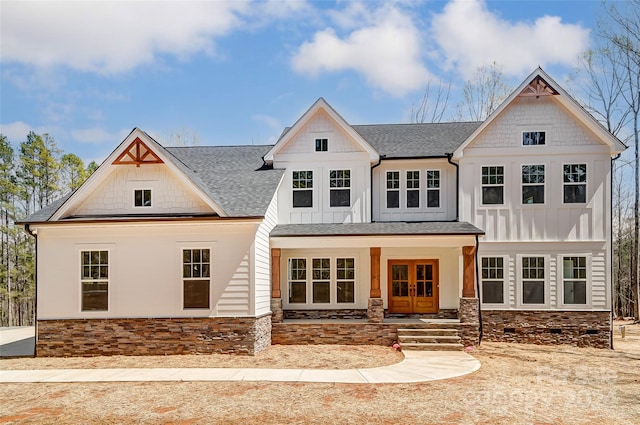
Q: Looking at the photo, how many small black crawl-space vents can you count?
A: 3